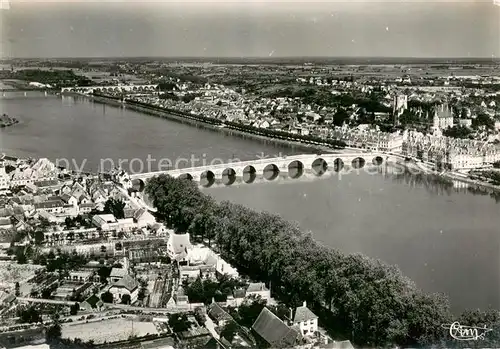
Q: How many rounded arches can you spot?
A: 11